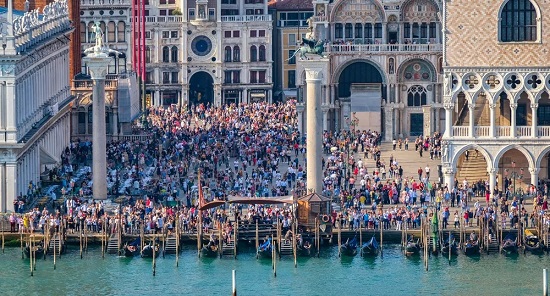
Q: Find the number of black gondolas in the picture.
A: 13